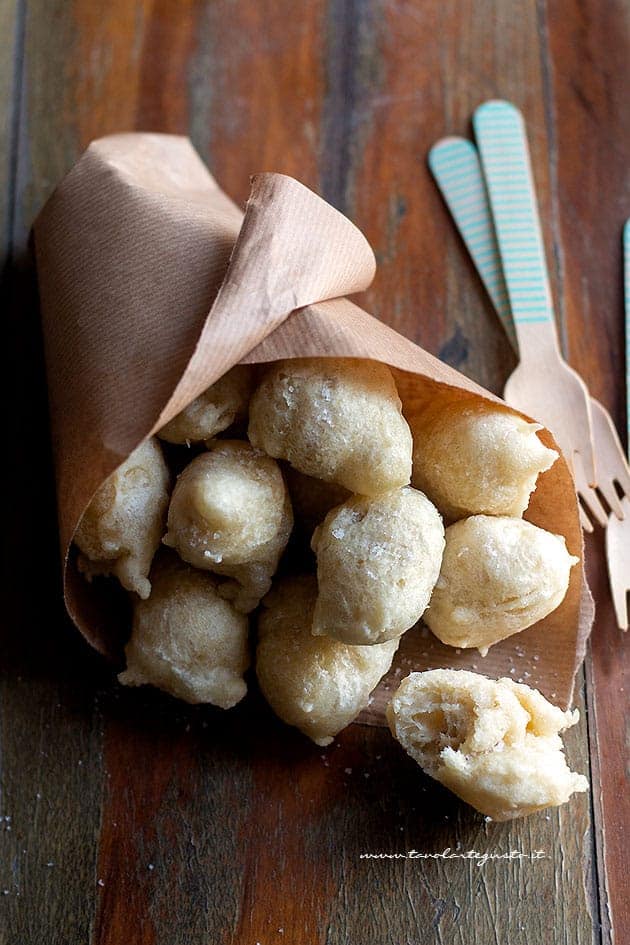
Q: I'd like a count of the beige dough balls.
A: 10